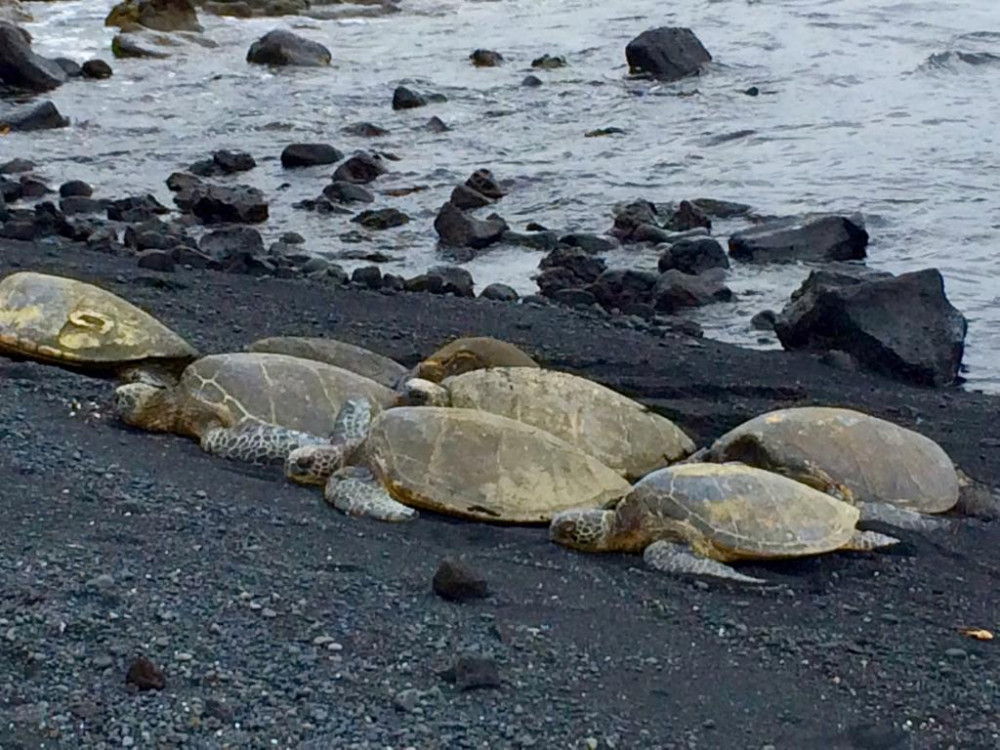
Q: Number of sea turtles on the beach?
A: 8